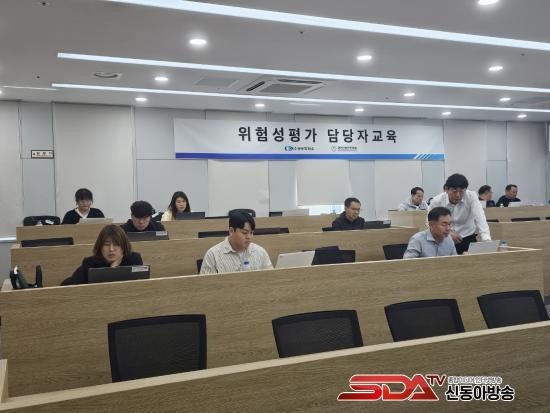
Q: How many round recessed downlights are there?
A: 12